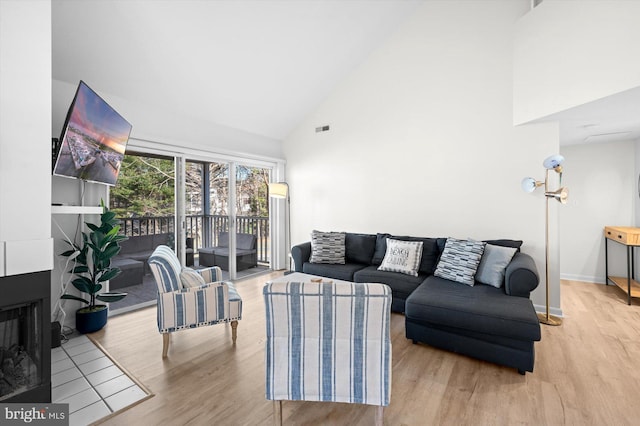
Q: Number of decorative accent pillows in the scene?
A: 5